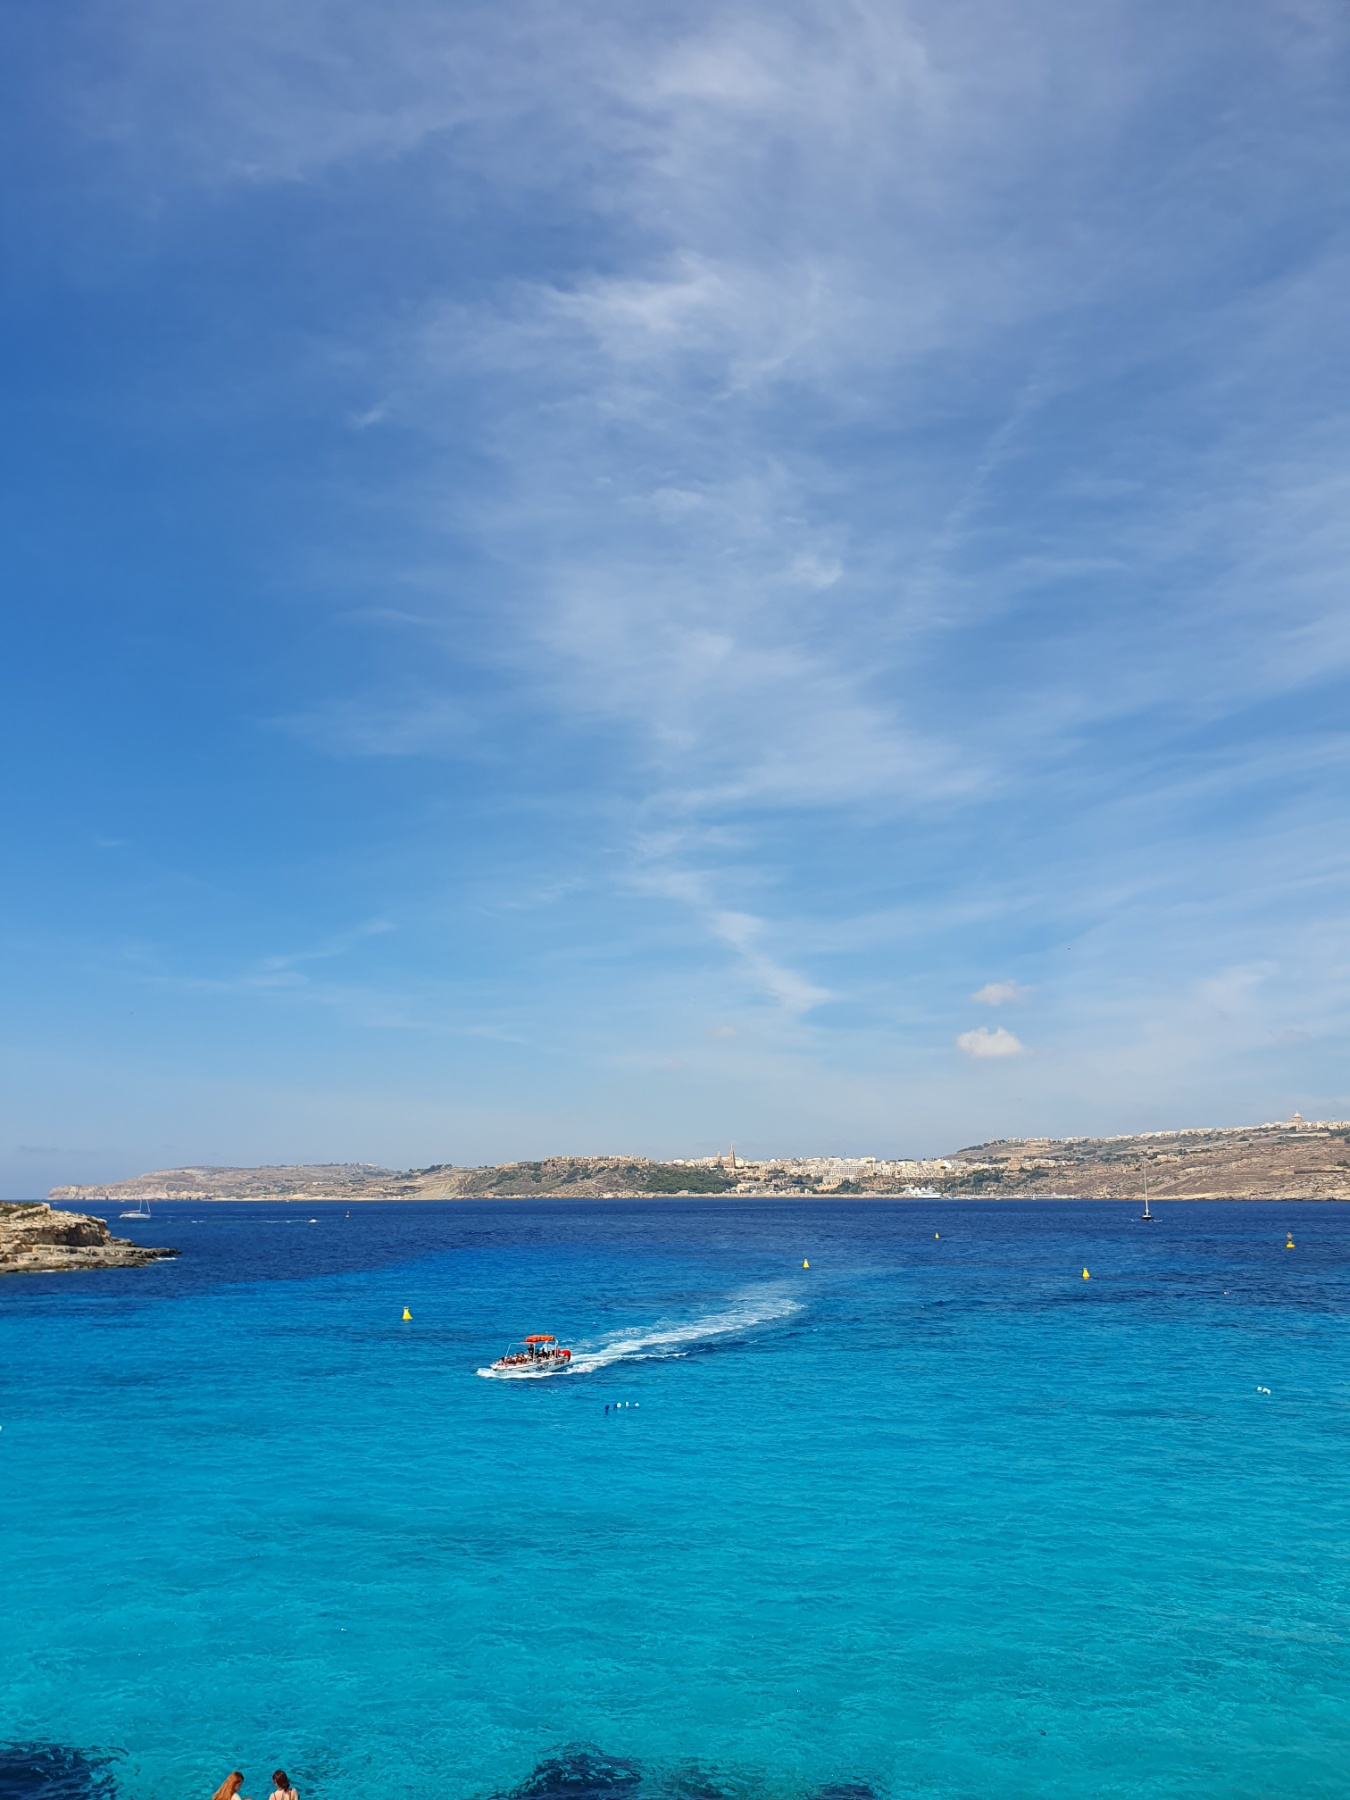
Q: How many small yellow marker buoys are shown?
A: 5